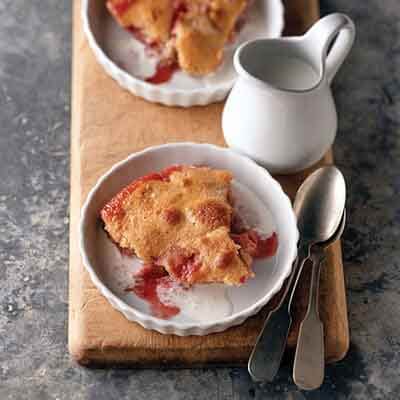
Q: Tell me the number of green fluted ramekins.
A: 0